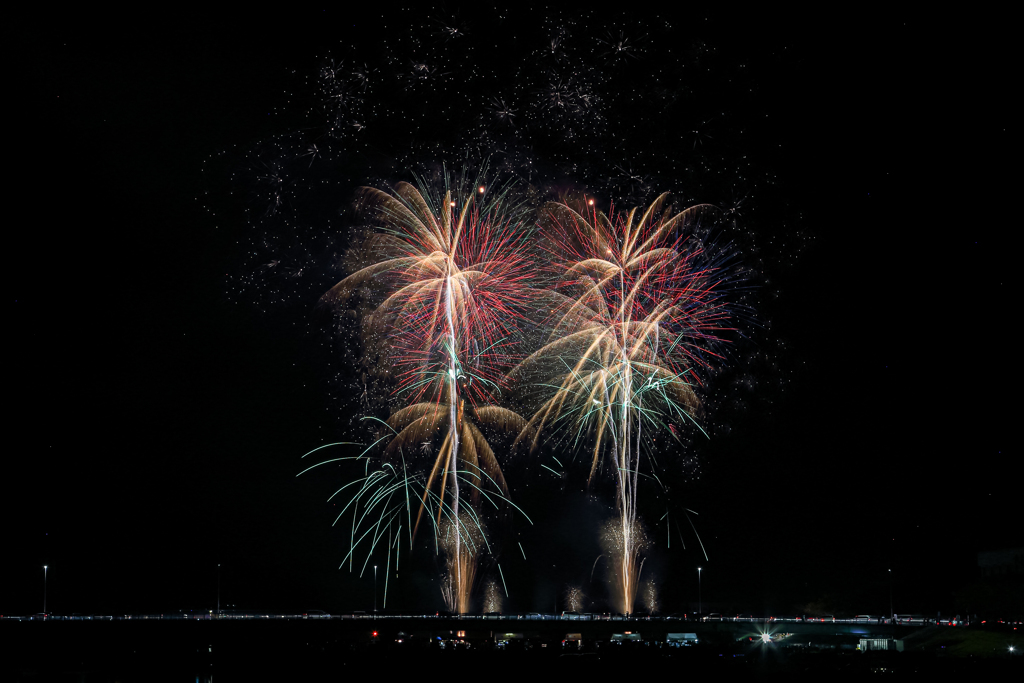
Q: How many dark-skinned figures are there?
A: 0